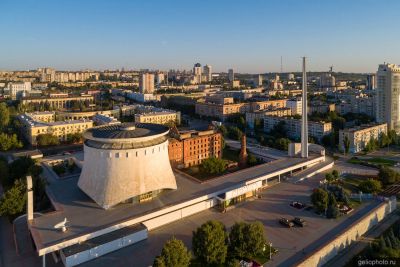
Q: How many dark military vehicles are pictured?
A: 2